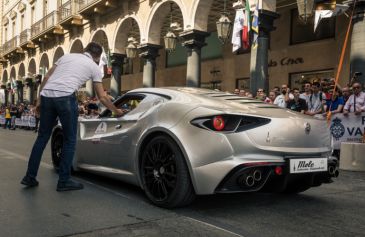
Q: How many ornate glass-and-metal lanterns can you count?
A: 4